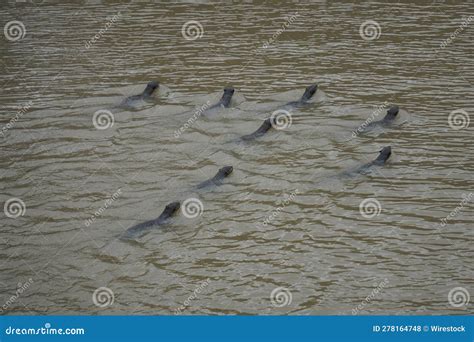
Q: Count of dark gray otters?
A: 8